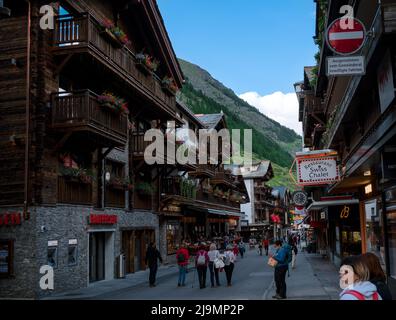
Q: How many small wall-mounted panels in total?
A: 2